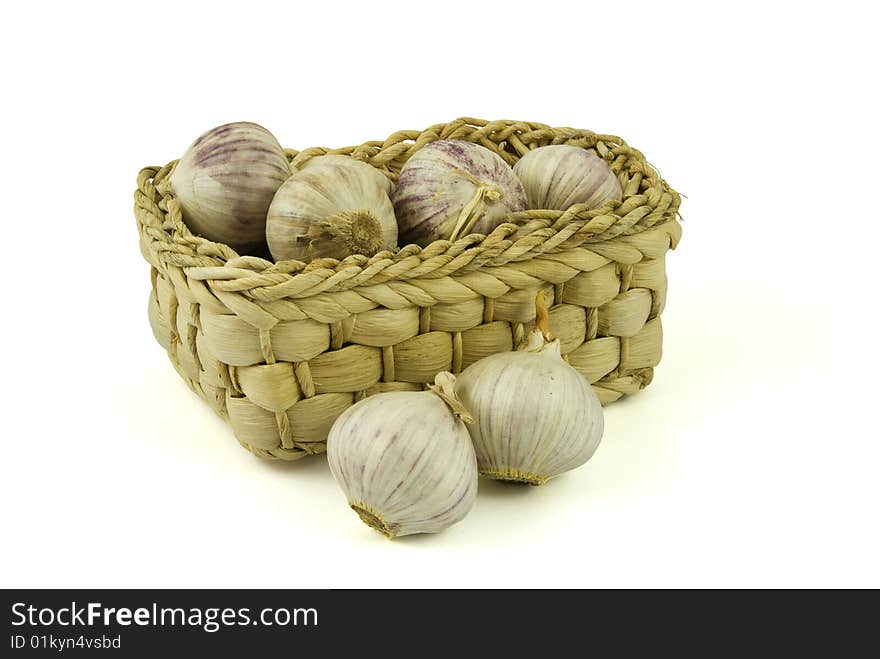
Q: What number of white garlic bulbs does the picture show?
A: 6